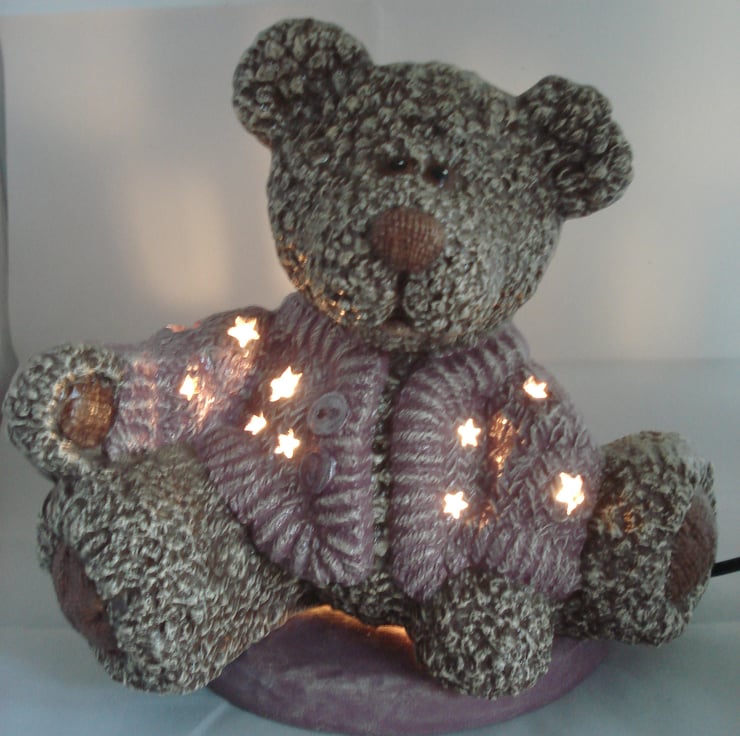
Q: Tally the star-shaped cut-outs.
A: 9